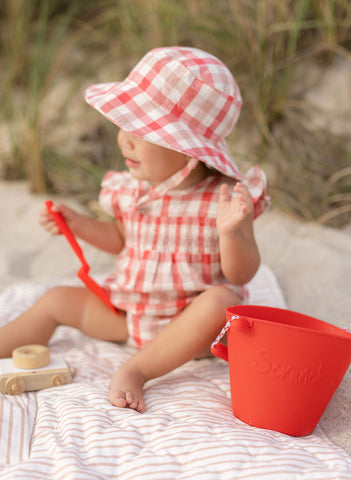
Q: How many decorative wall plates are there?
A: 0